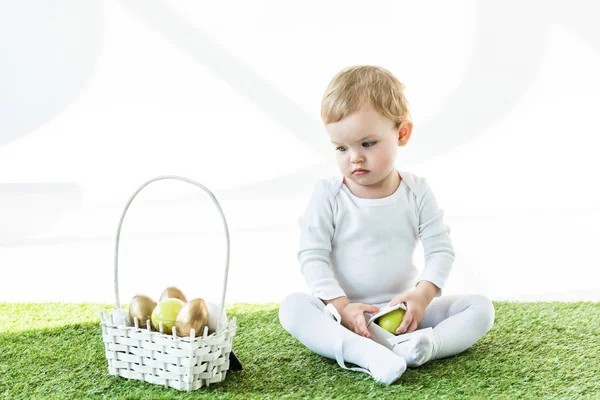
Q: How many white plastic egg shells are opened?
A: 0